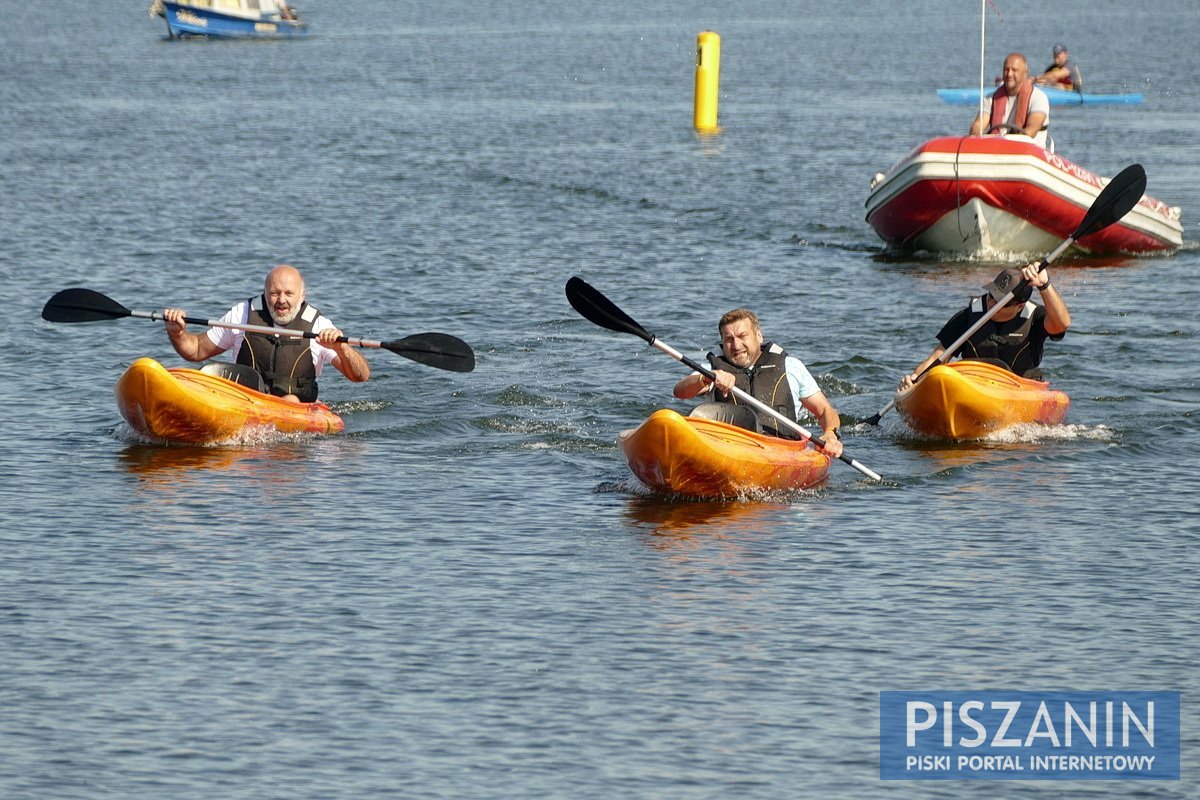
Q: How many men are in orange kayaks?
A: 3